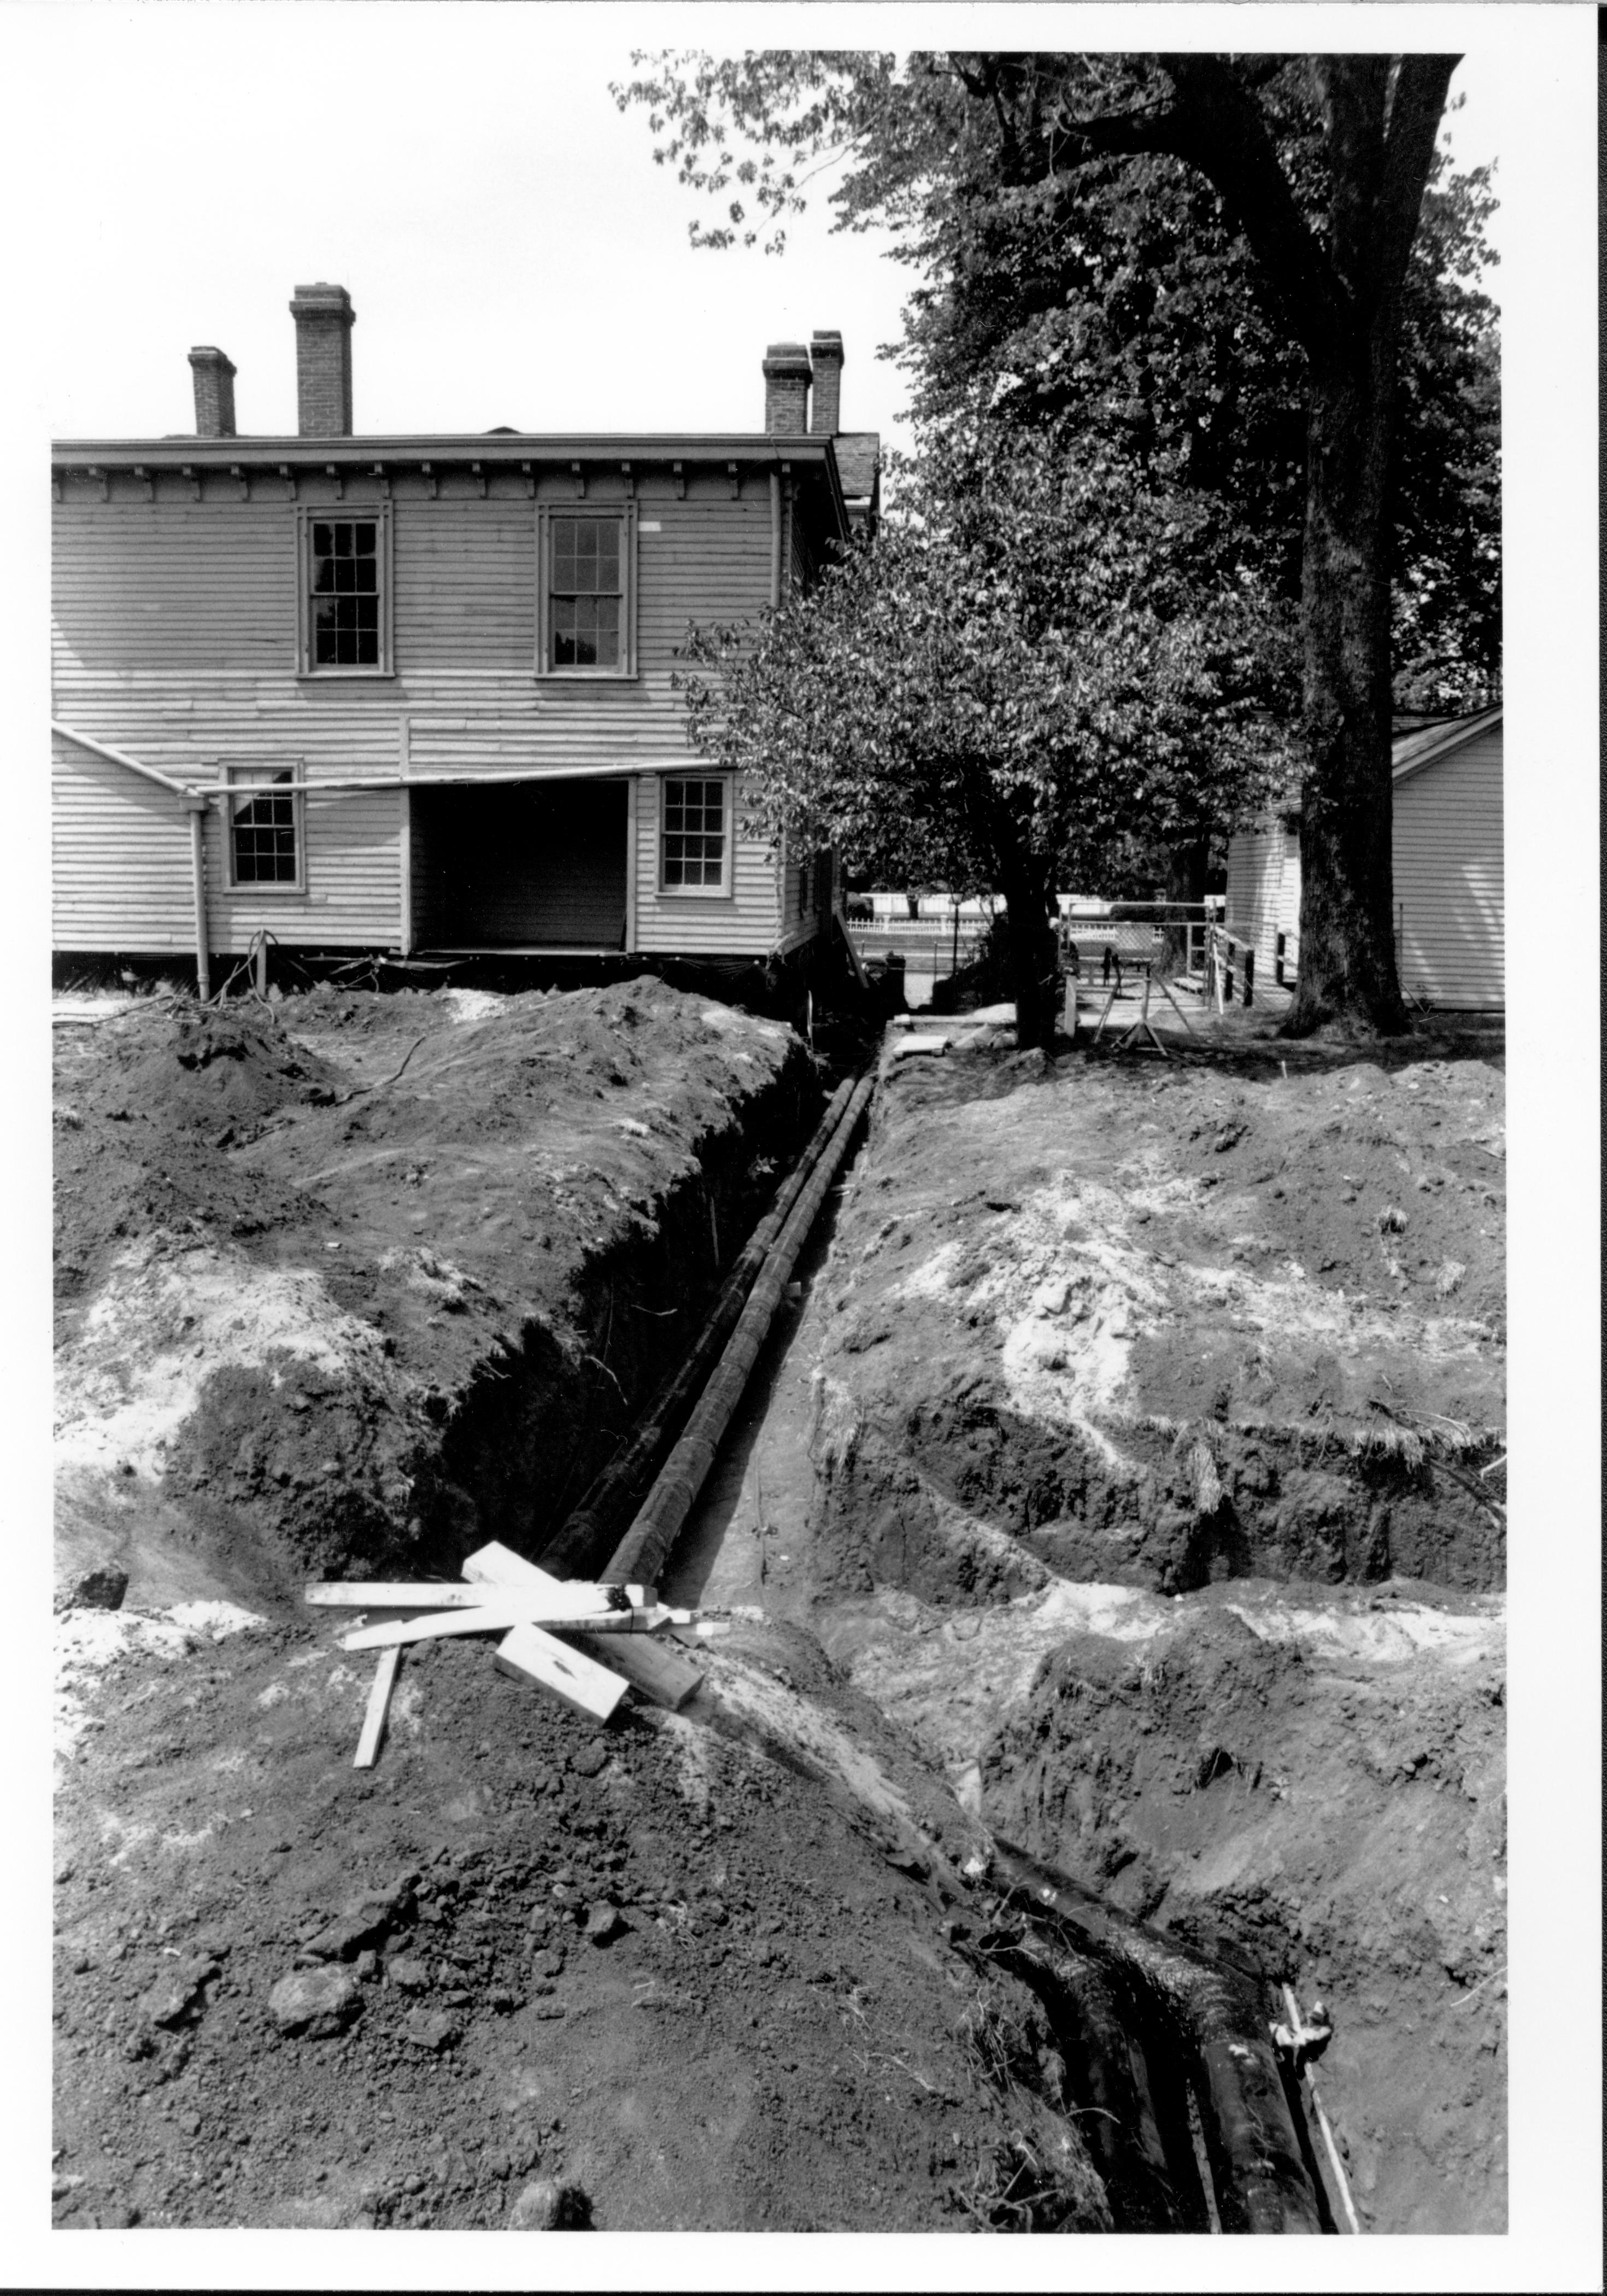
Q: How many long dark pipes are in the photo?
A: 2